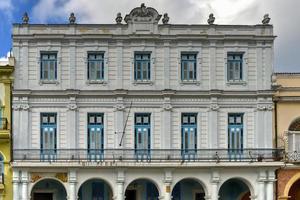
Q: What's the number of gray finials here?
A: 6